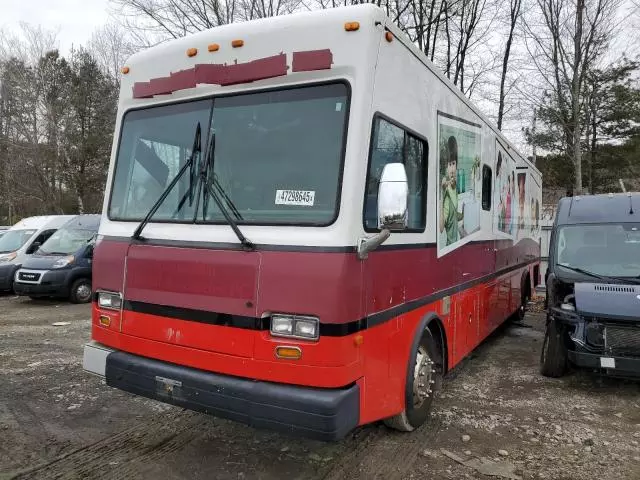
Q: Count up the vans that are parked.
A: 3